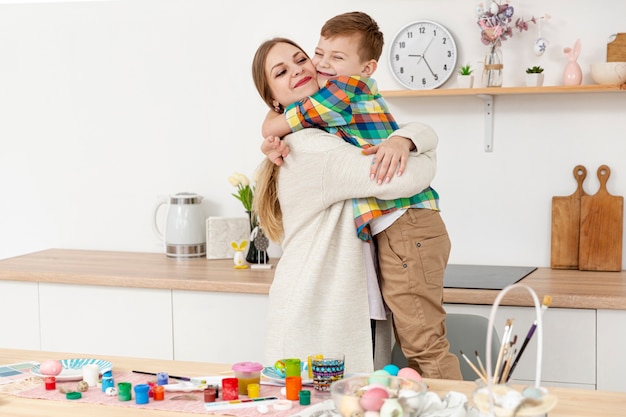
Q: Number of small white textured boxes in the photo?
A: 1